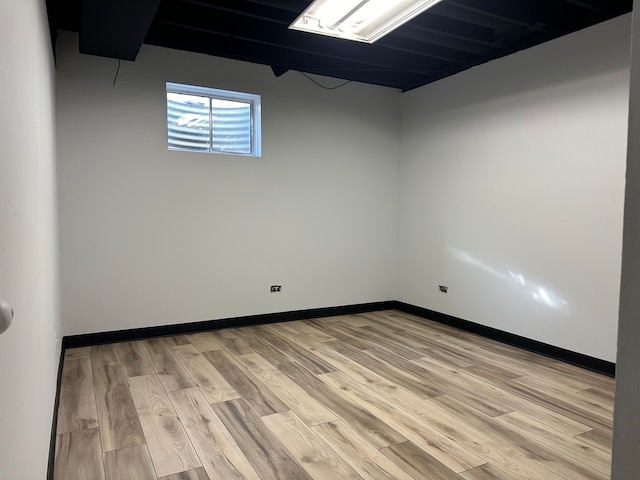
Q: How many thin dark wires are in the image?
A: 2